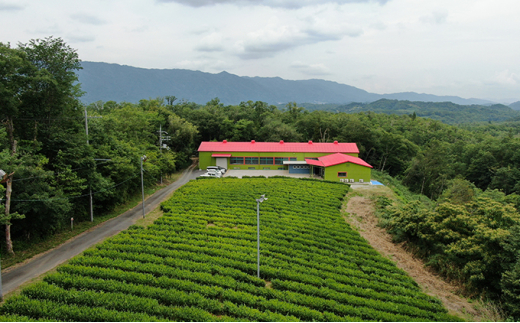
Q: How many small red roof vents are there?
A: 5